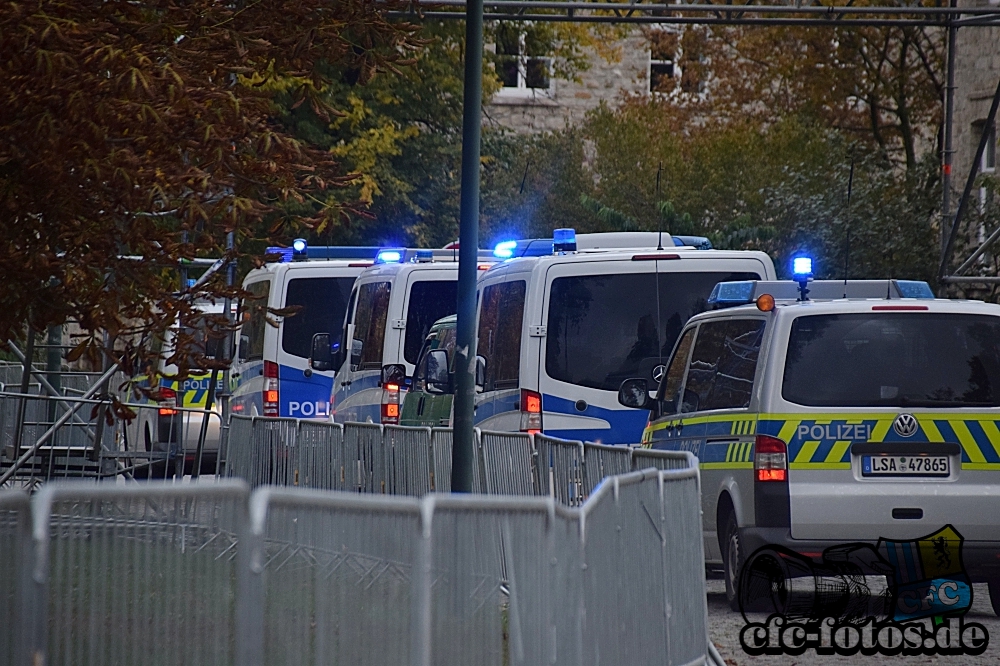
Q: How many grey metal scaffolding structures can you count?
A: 2